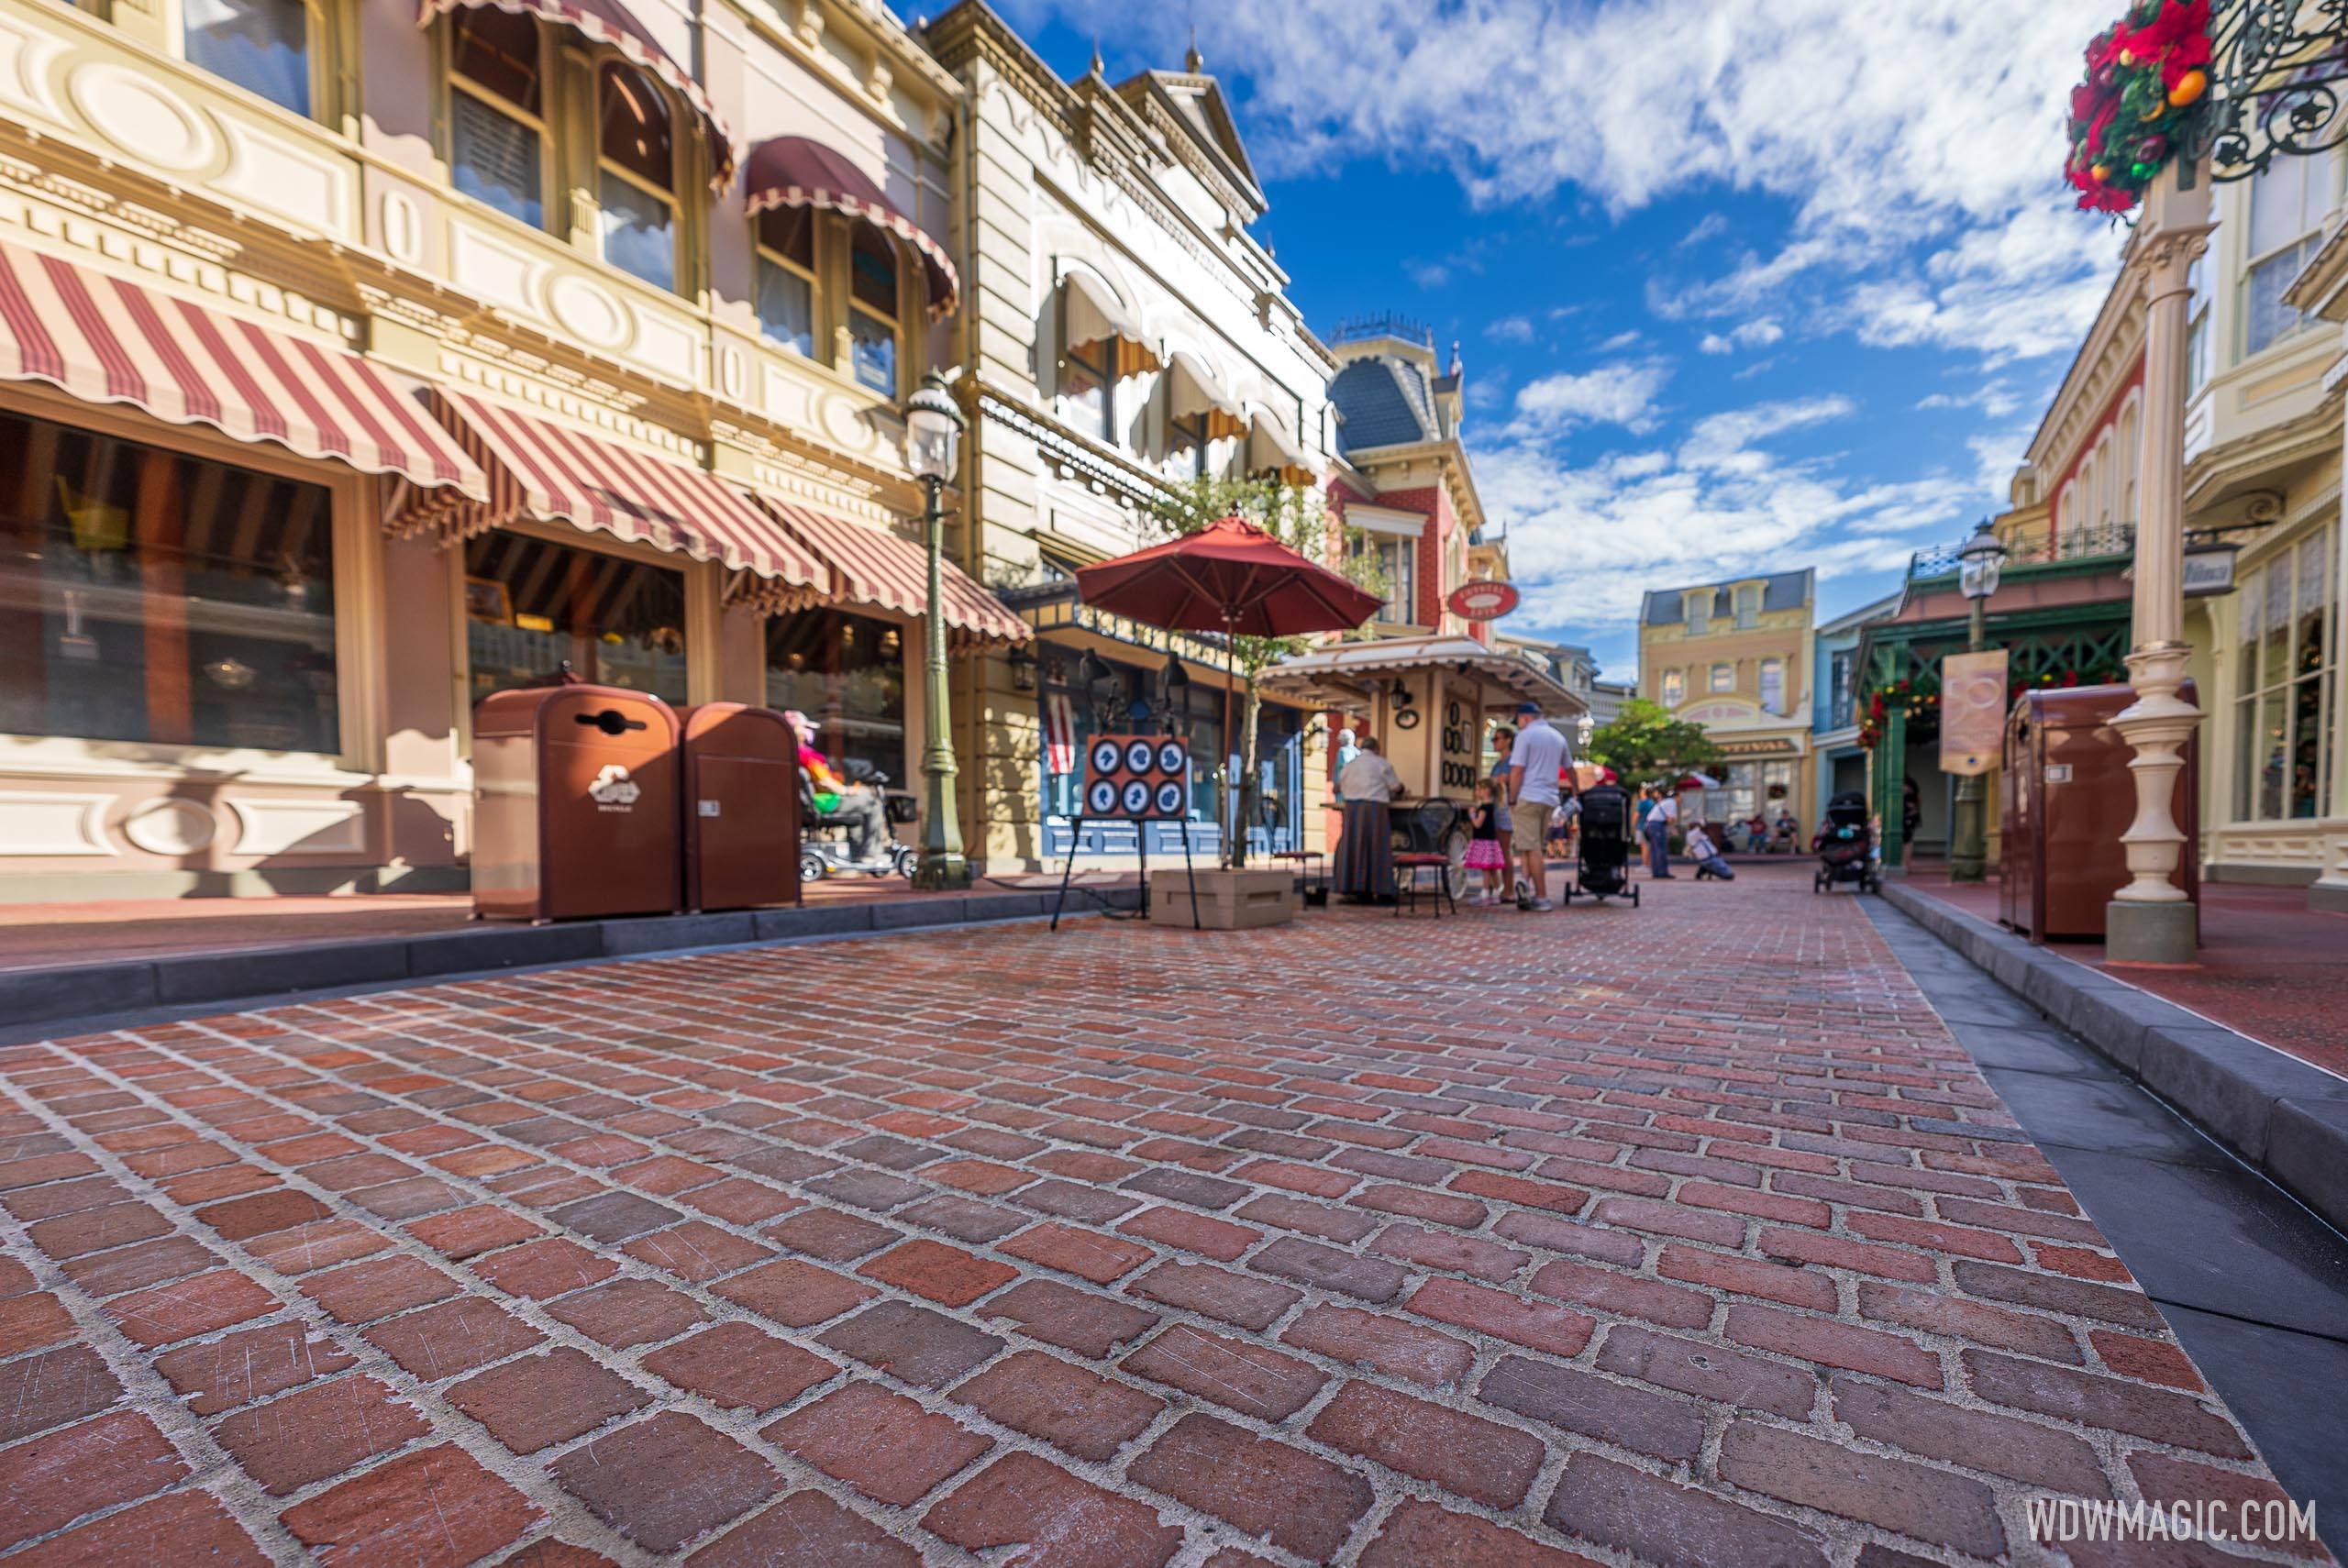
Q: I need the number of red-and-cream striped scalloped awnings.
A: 3